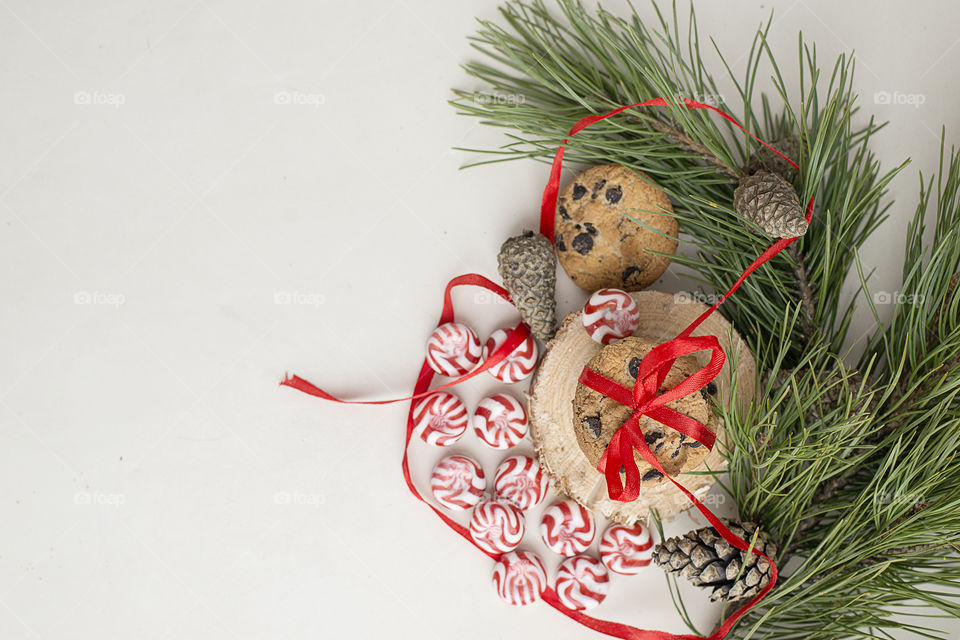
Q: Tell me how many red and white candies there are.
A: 12